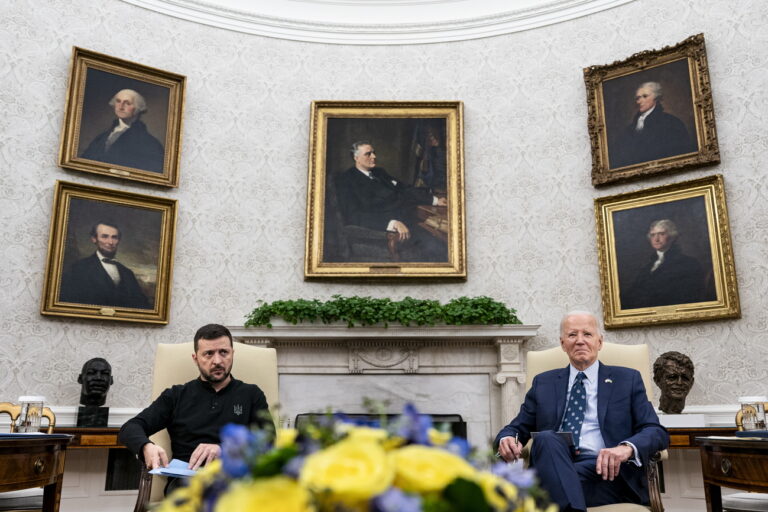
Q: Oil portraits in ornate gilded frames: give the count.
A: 5